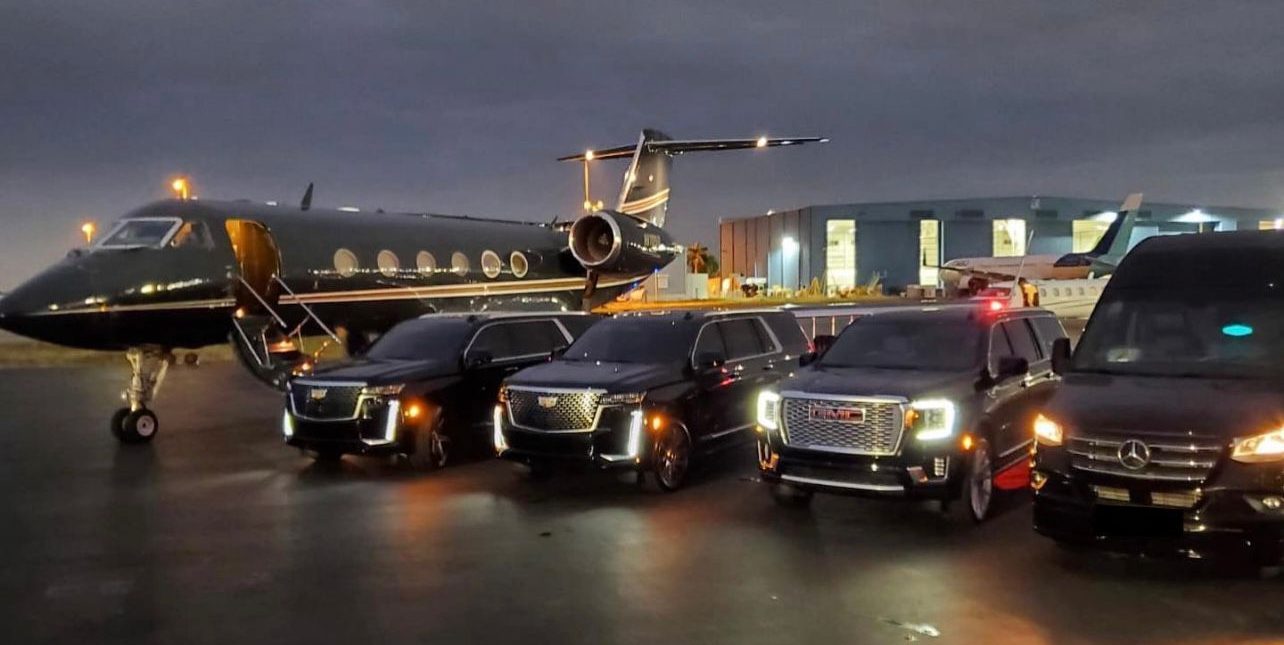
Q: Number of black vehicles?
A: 4